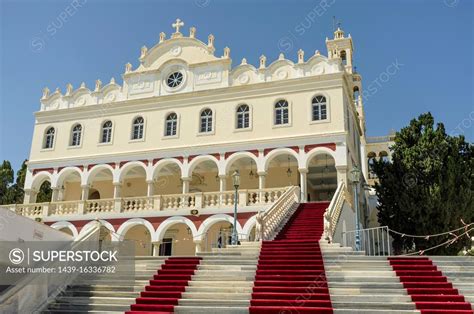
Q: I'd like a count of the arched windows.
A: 9